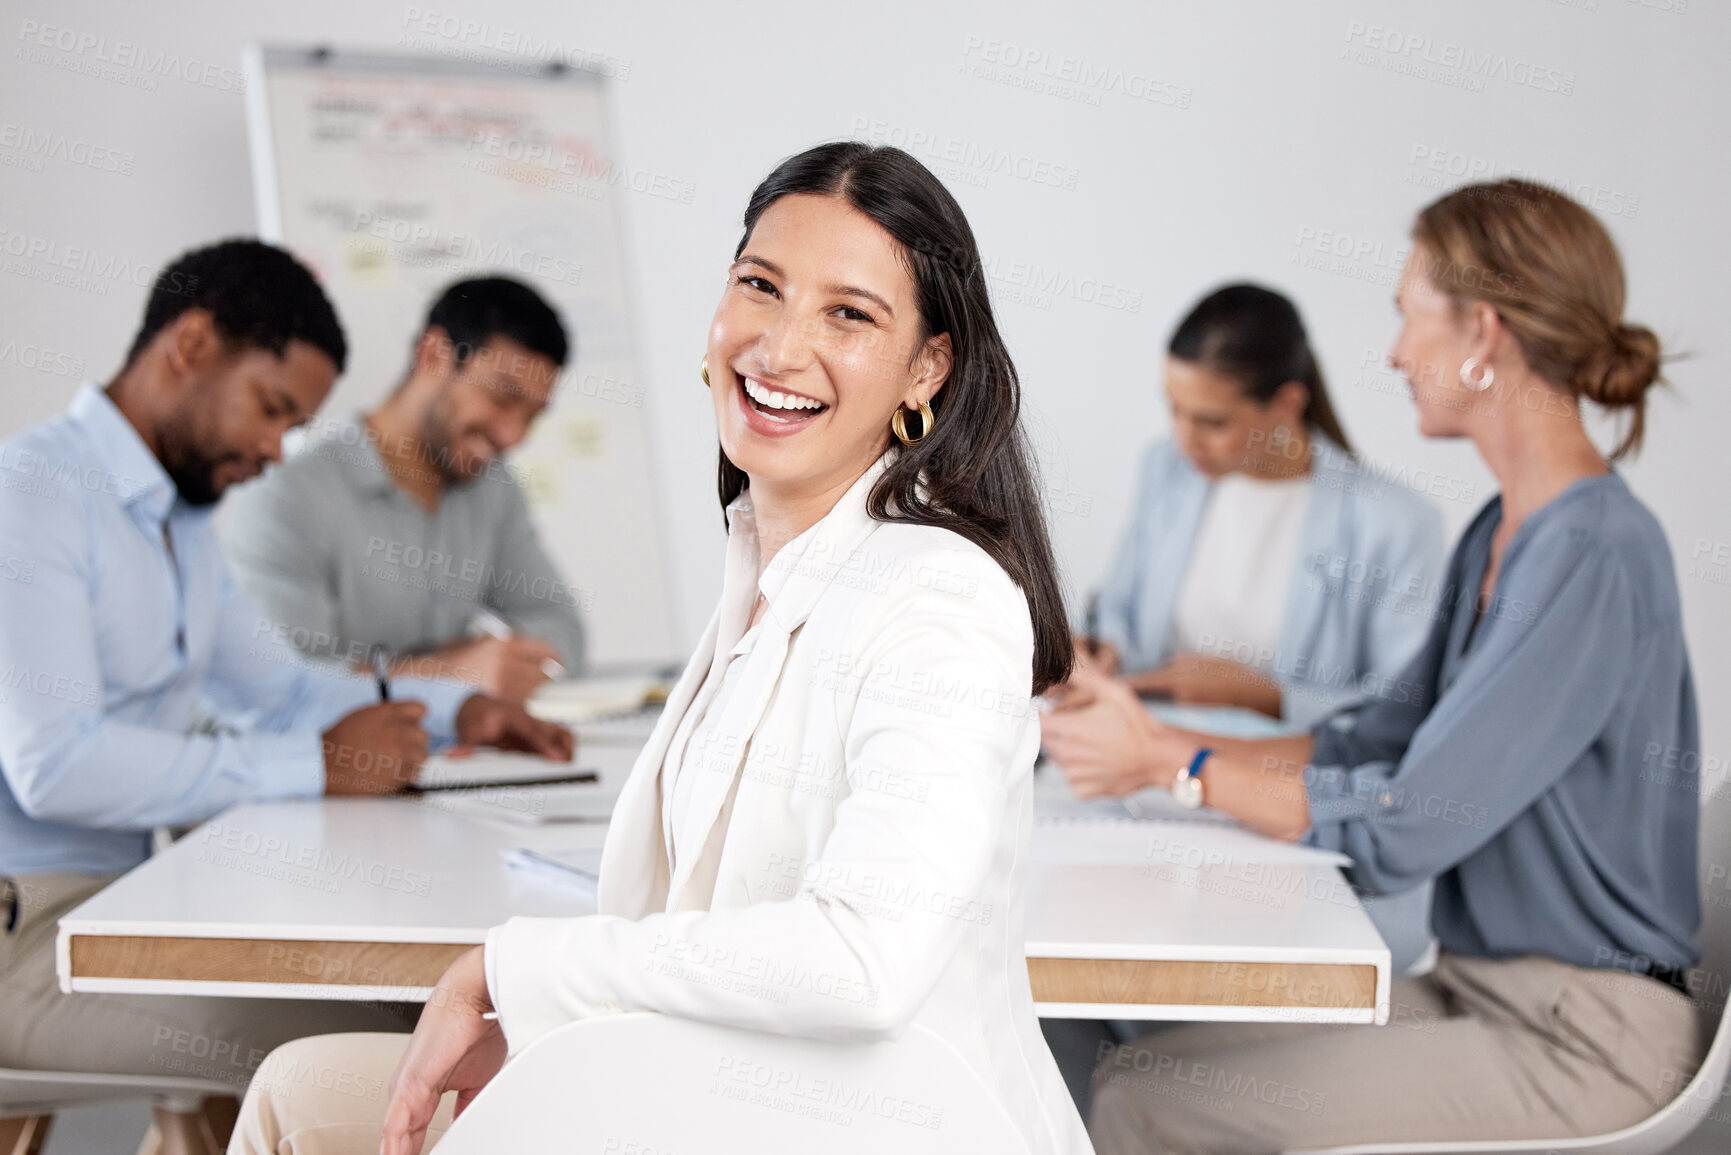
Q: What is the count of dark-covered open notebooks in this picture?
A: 1